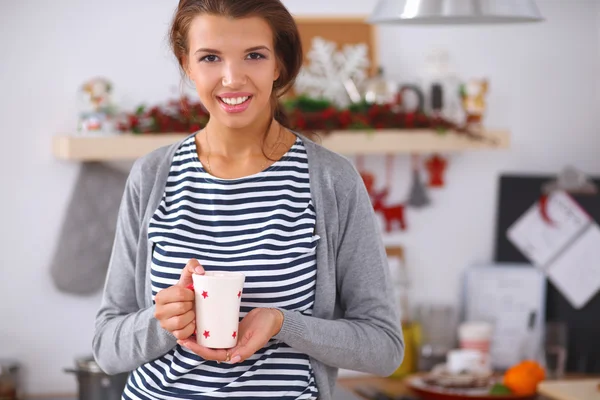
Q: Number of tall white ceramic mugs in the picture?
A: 1